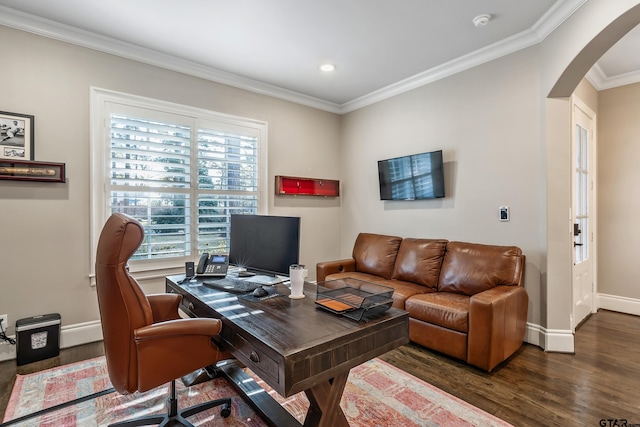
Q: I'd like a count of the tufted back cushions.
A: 3